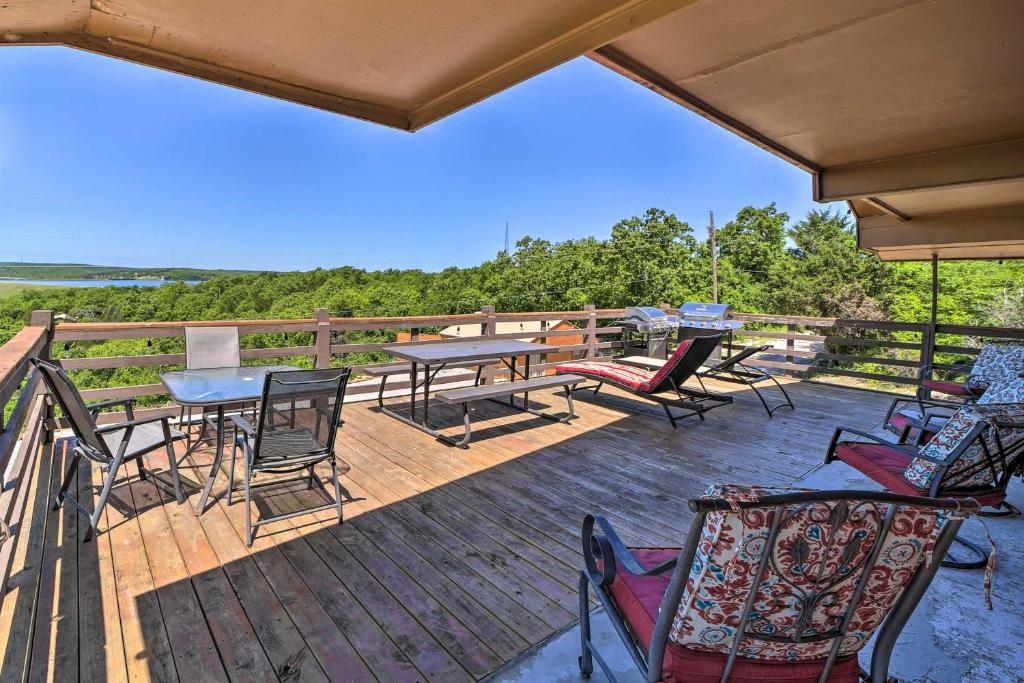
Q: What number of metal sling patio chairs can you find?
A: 3